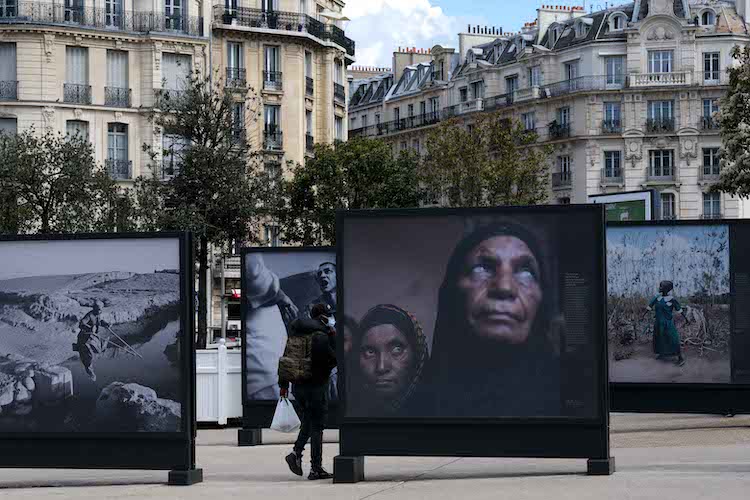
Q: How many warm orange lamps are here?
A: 0